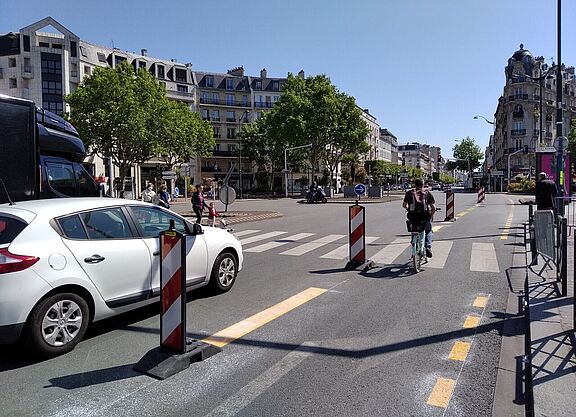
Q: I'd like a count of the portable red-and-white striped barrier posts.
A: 4